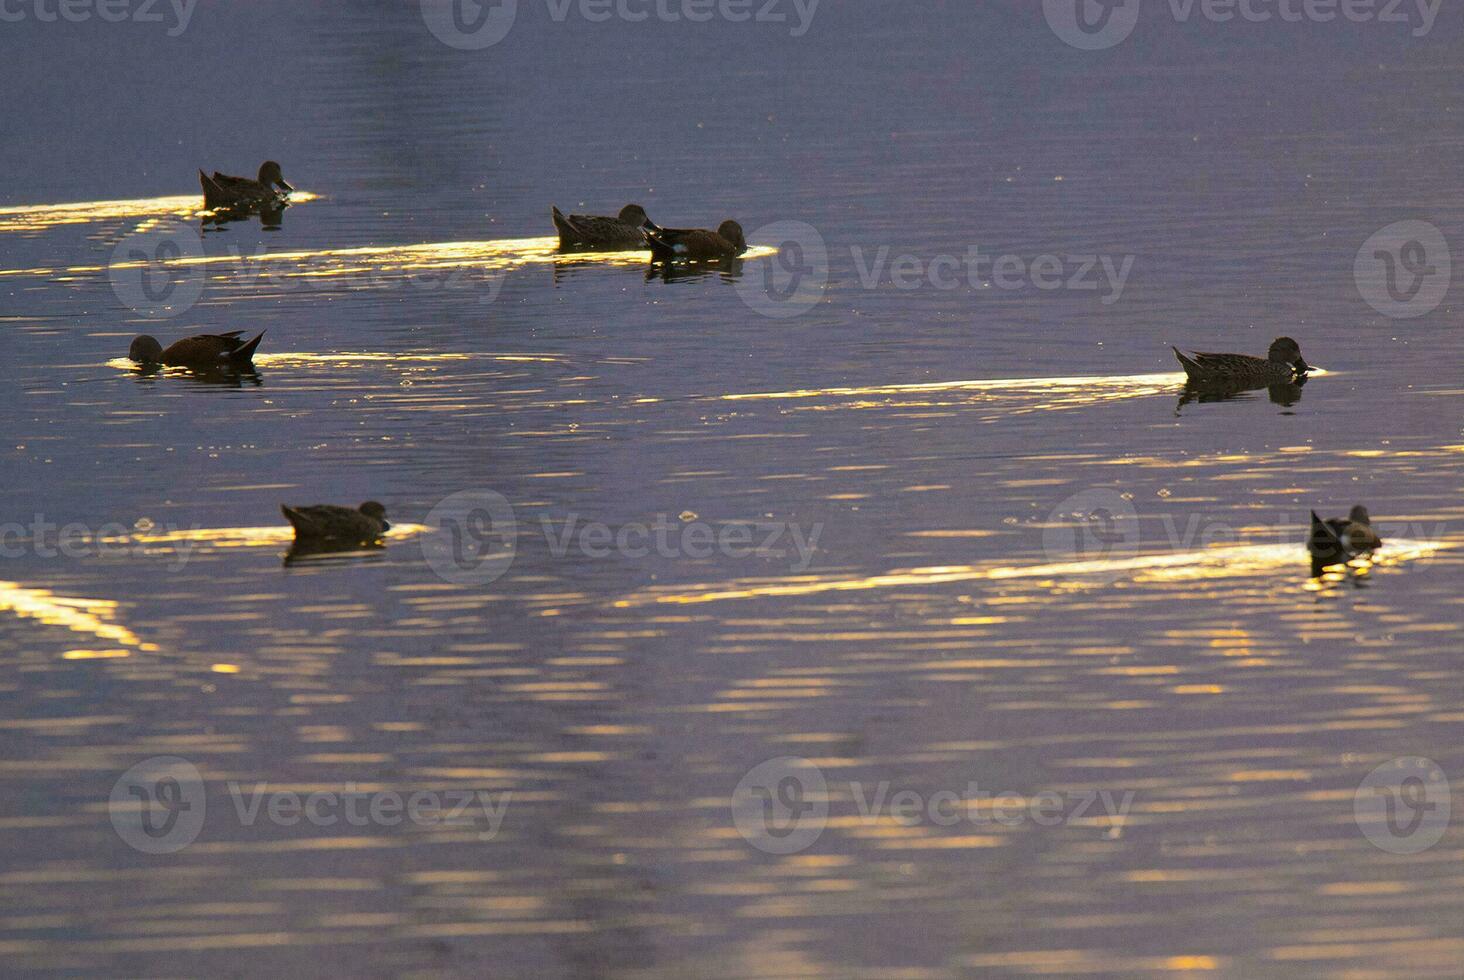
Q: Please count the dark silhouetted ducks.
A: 7